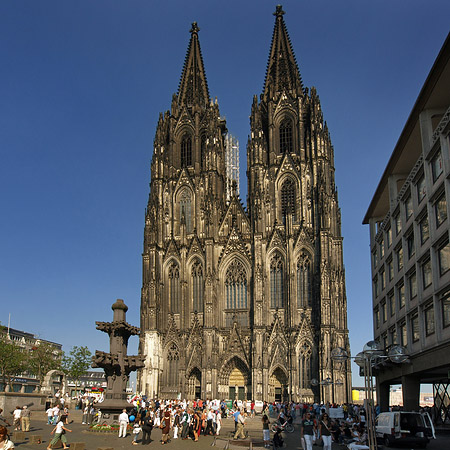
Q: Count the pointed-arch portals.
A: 3